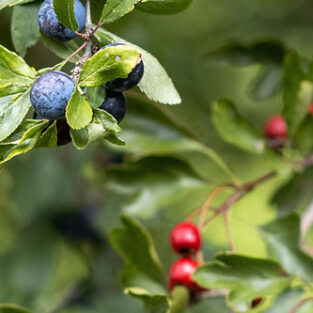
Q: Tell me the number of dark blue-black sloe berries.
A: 5